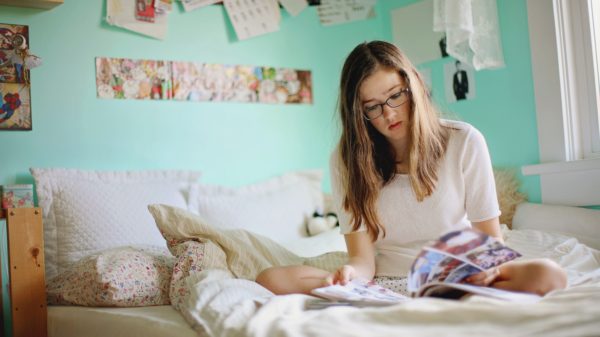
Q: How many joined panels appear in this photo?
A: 3